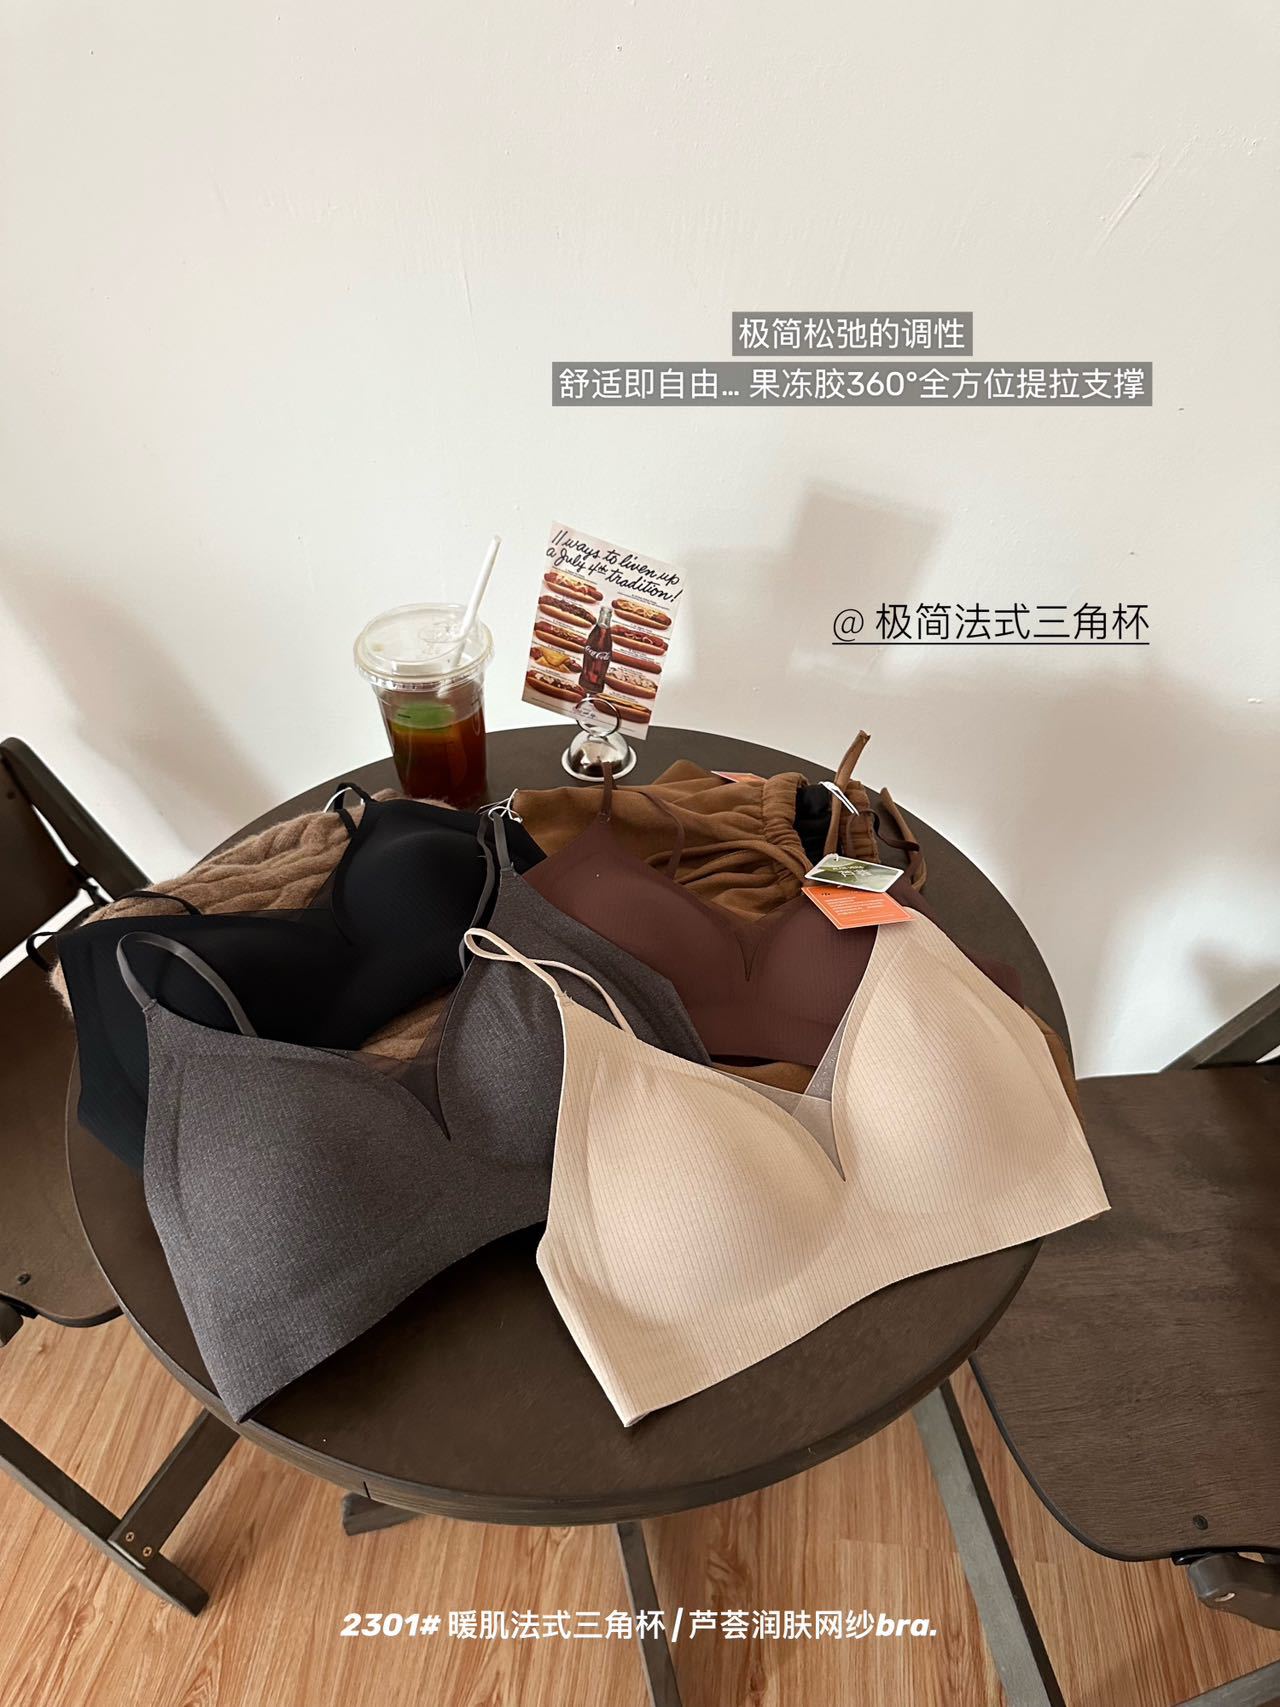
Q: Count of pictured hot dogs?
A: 10